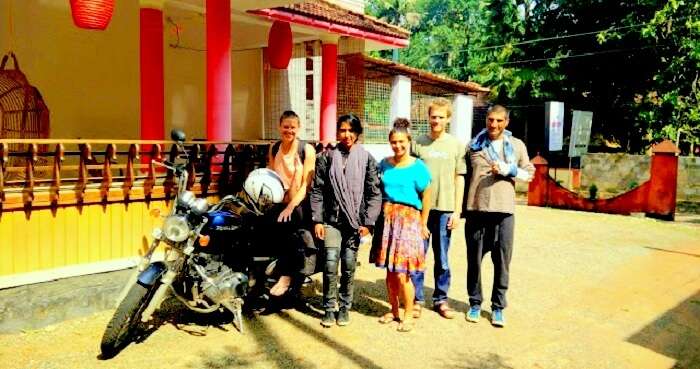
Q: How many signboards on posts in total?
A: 2